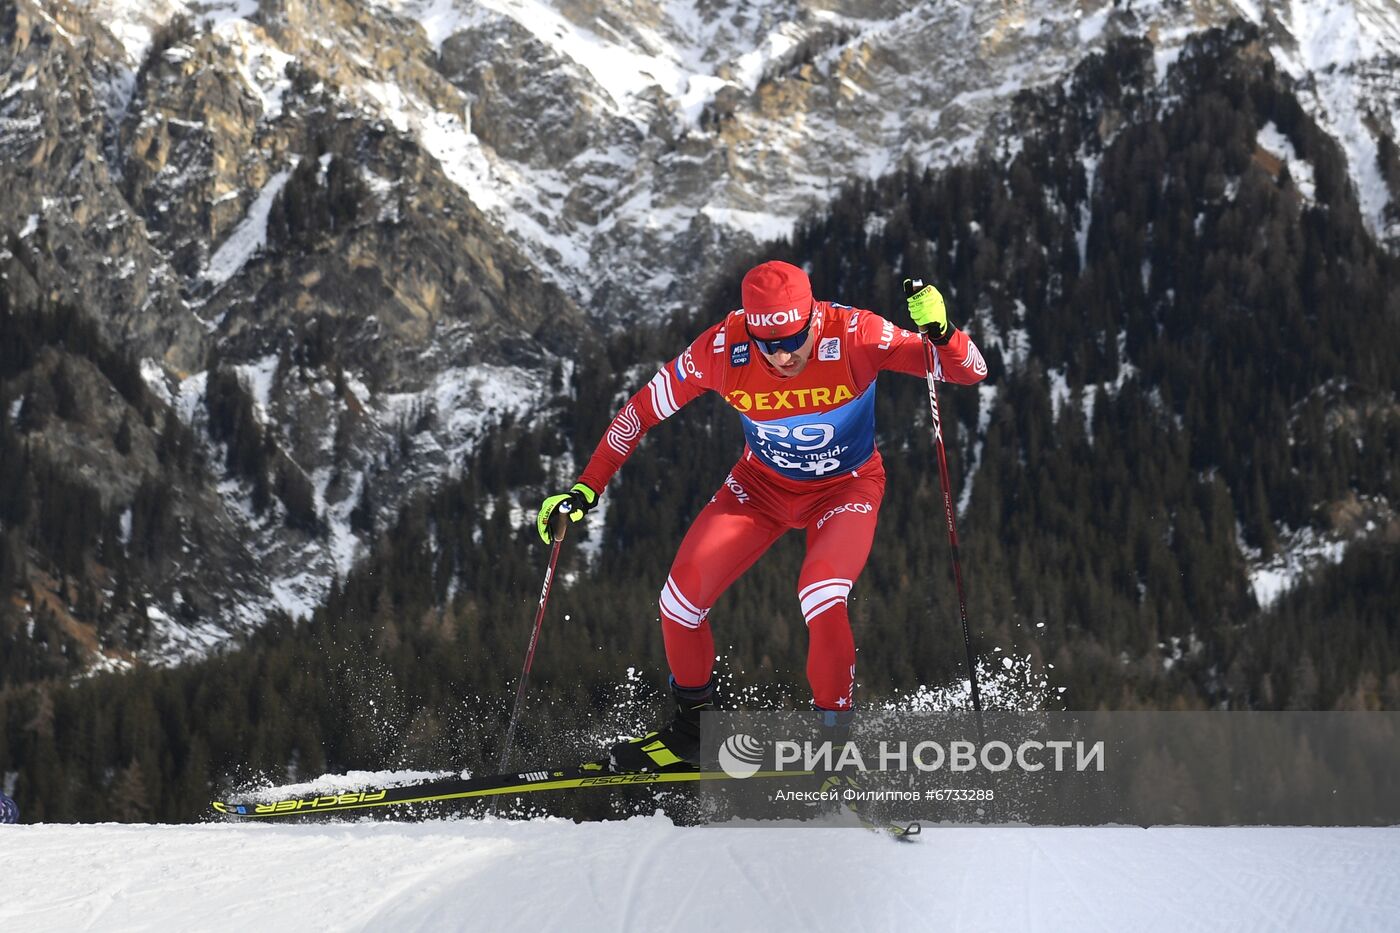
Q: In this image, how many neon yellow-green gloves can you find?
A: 2